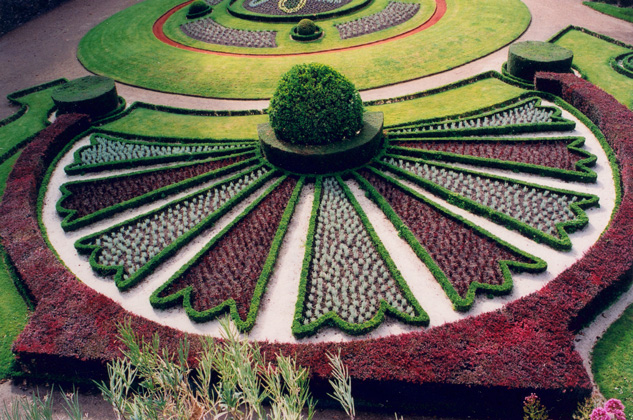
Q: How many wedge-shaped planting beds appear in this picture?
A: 9